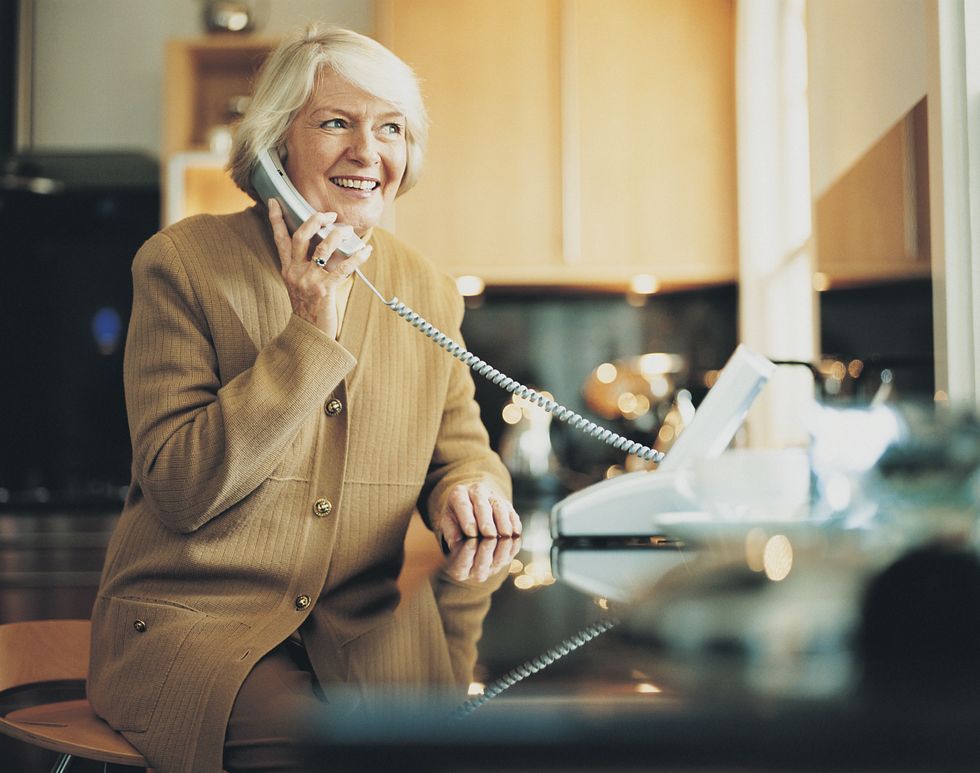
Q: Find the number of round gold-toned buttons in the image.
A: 4